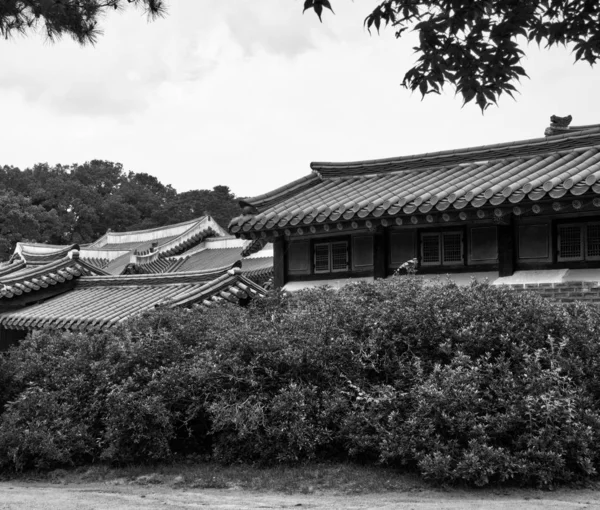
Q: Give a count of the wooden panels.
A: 5